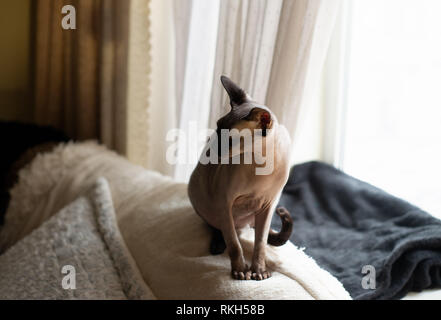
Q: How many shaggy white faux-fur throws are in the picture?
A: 1